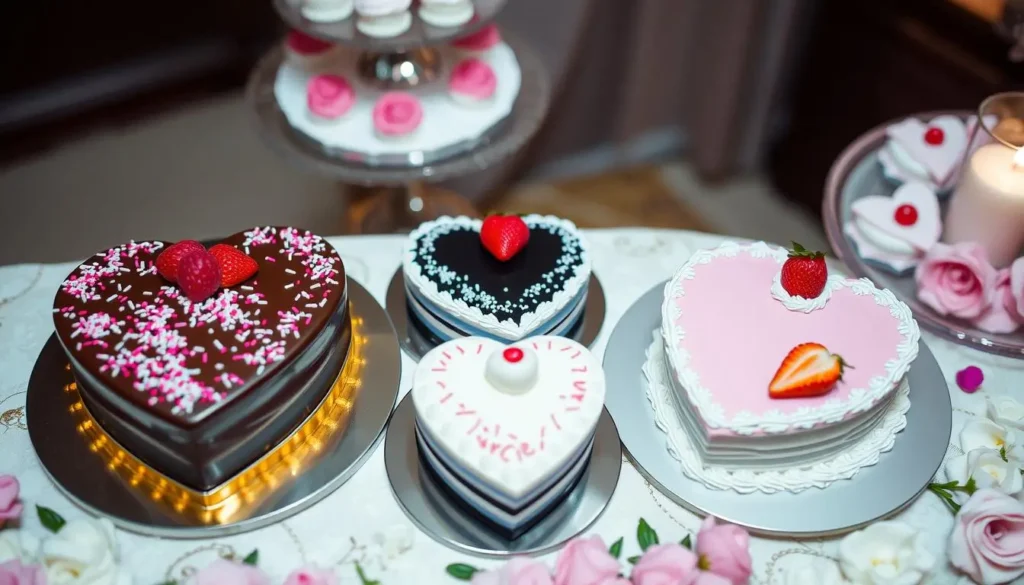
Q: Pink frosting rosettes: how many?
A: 5